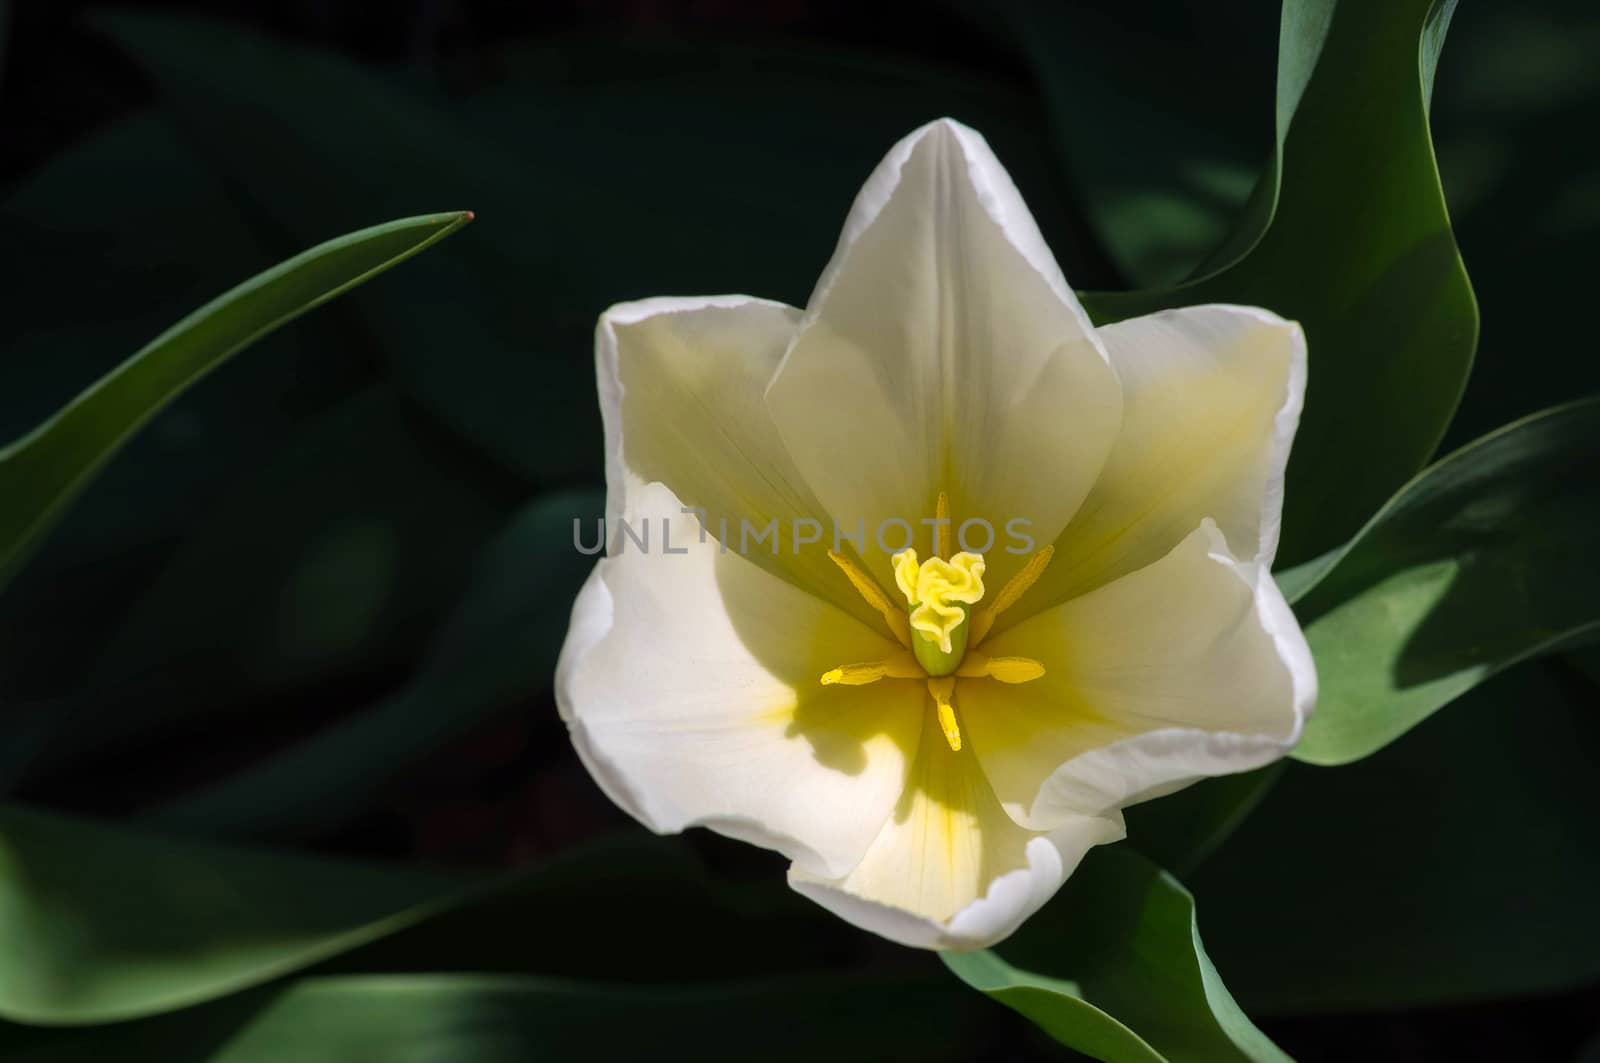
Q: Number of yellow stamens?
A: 6